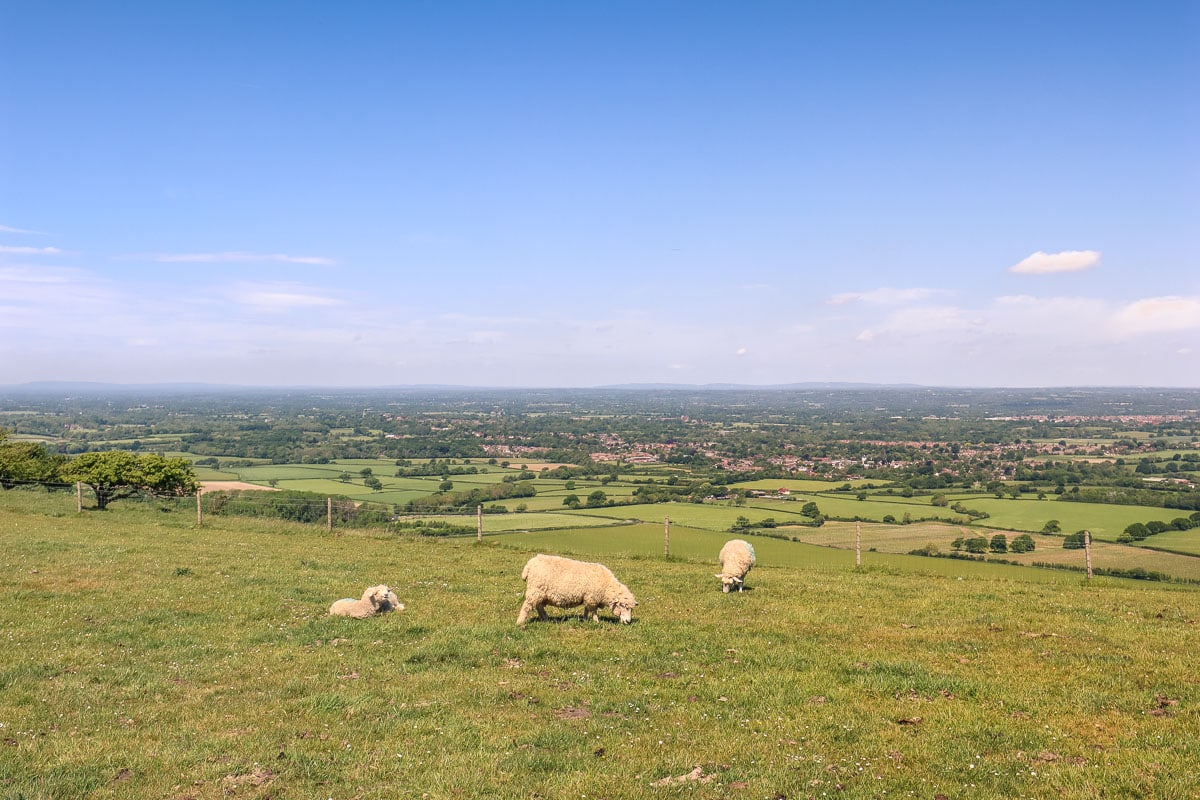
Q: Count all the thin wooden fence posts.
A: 7